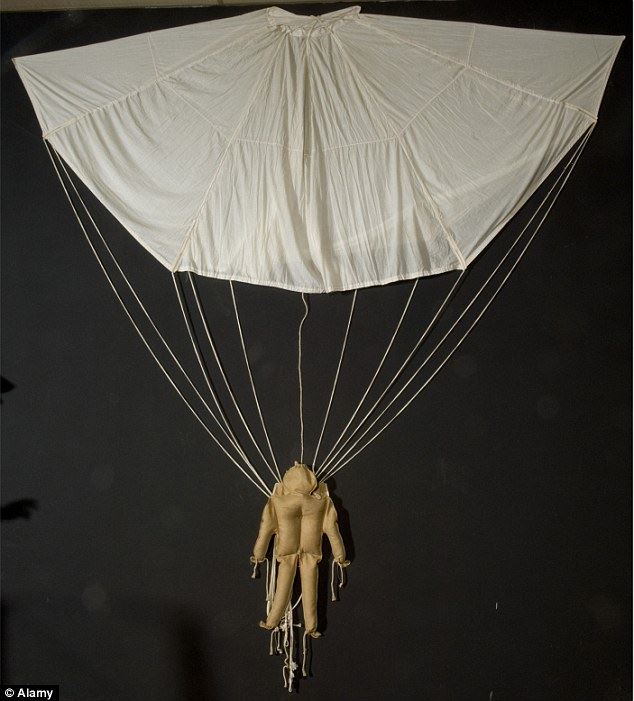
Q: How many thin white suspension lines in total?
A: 11